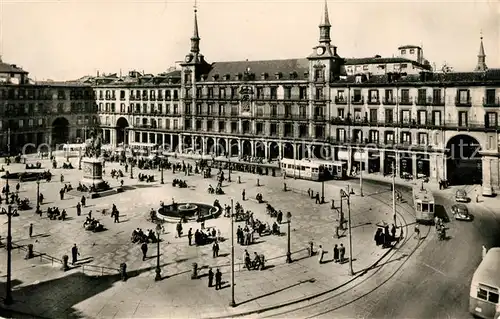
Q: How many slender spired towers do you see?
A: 3